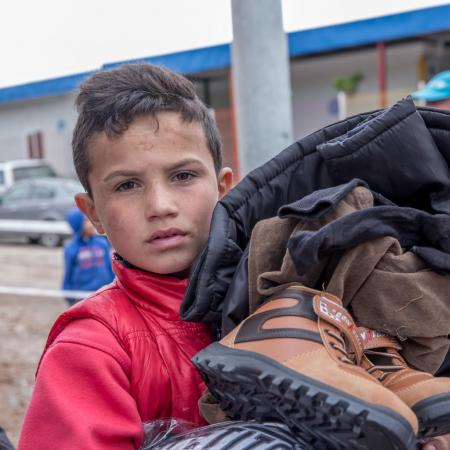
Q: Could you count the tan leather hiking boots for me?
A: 2